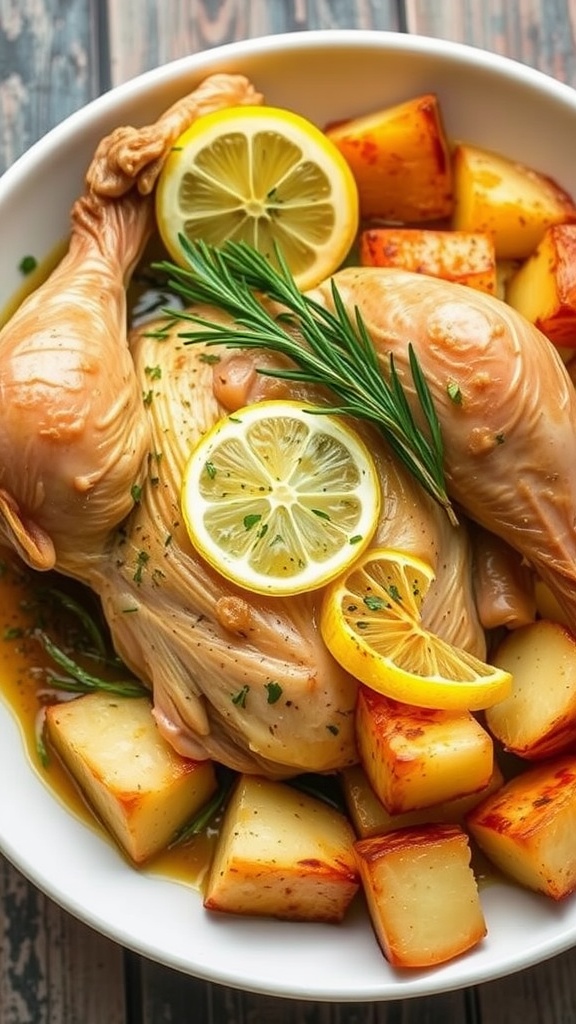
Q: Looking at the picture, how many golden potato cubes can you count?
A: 11